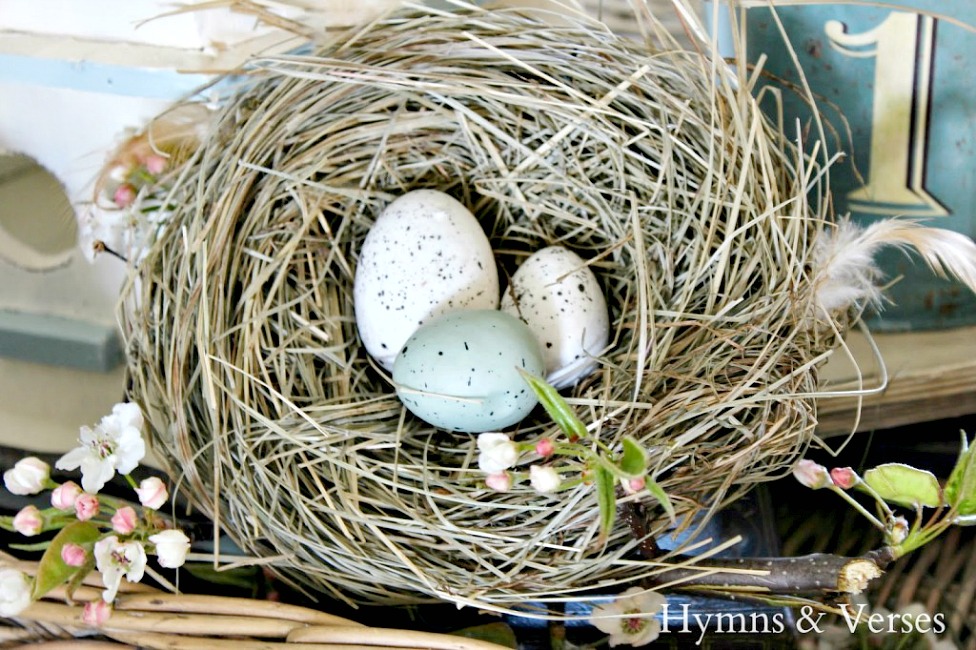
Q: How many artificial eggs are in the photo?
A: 3